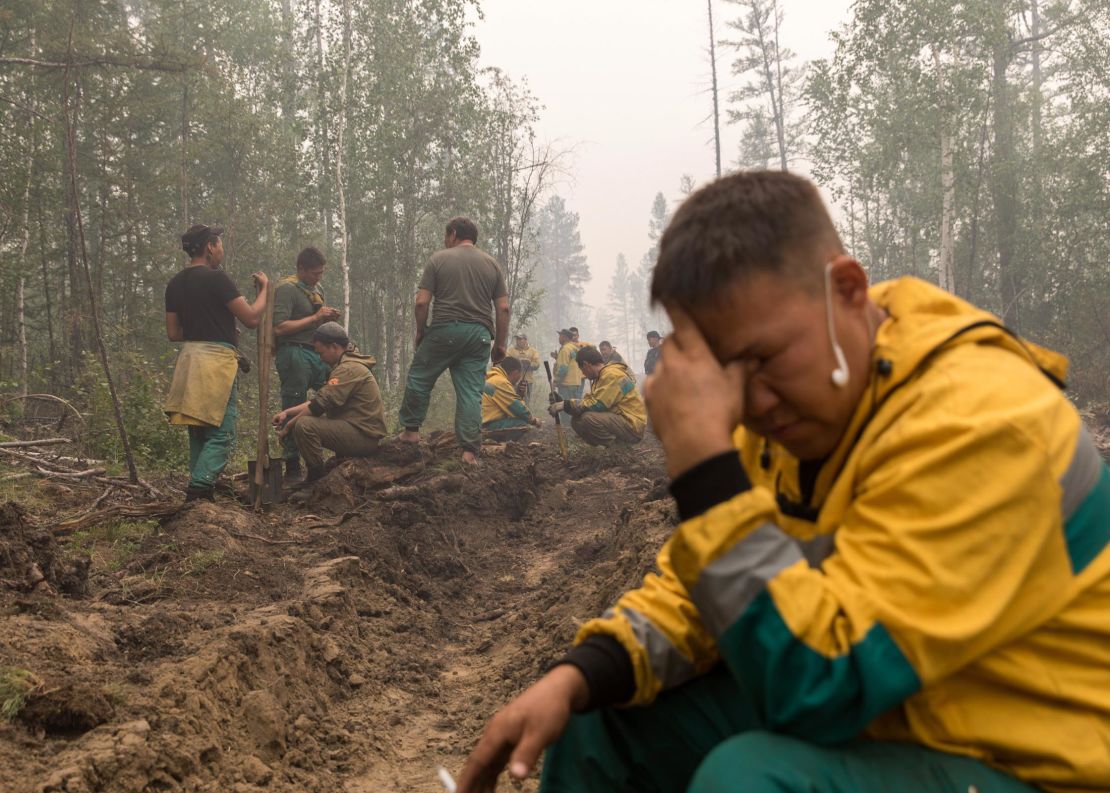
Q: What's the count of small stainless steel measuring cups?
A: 0